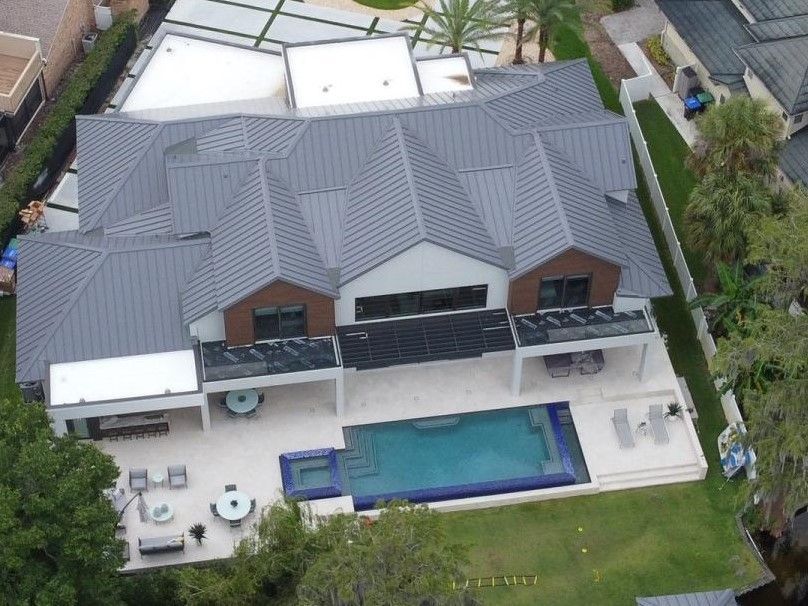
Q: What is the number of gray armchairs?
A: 2